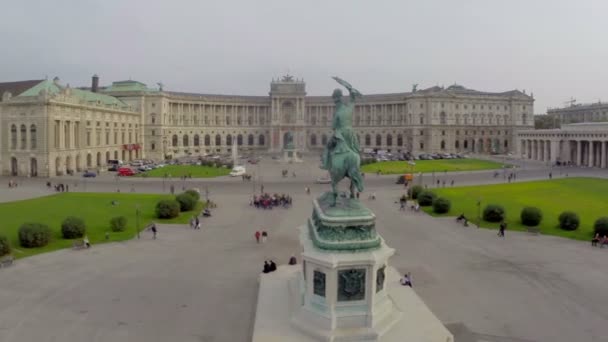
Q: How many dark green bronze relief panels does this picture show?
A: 3